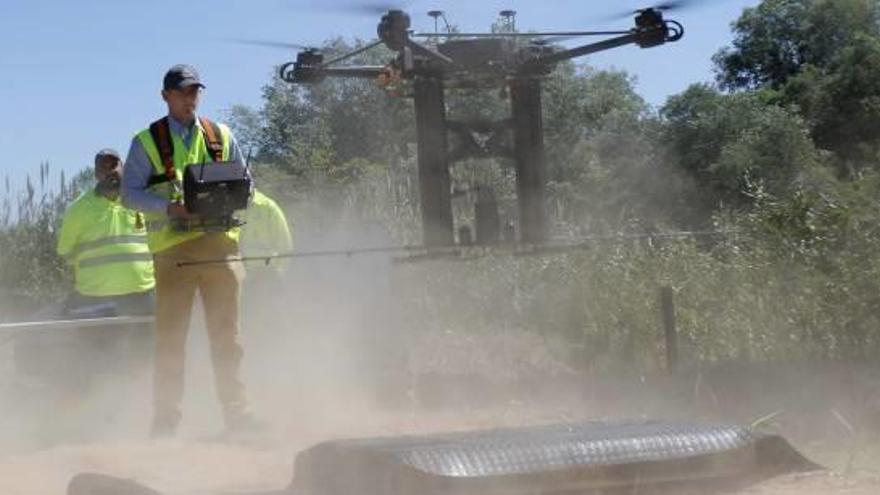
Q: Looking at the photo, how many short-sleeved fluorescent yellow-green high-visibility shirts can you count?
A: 2